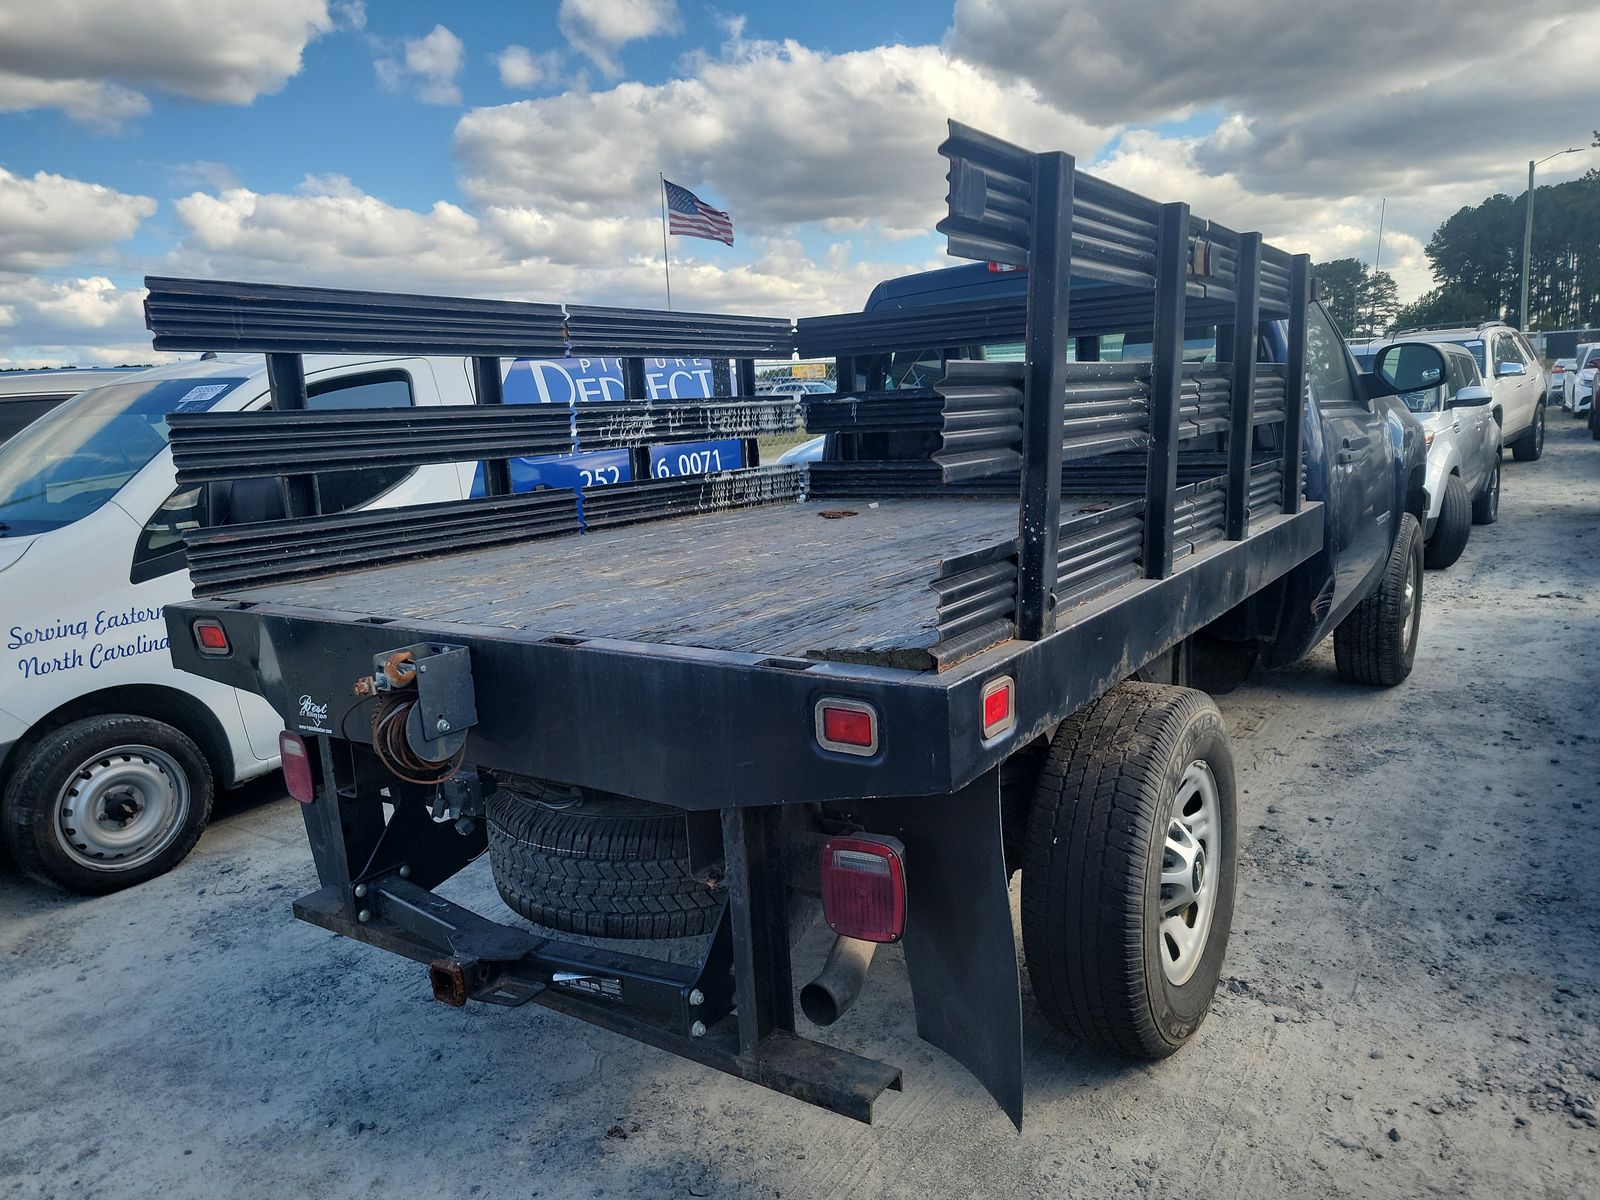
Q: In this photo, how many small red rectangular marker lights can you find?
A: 3